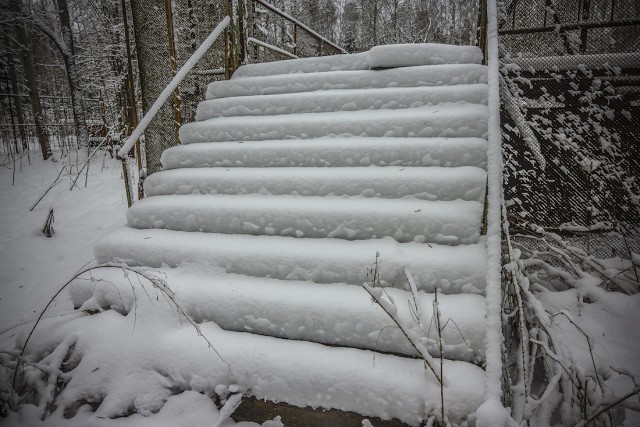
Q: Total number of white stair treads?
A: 10